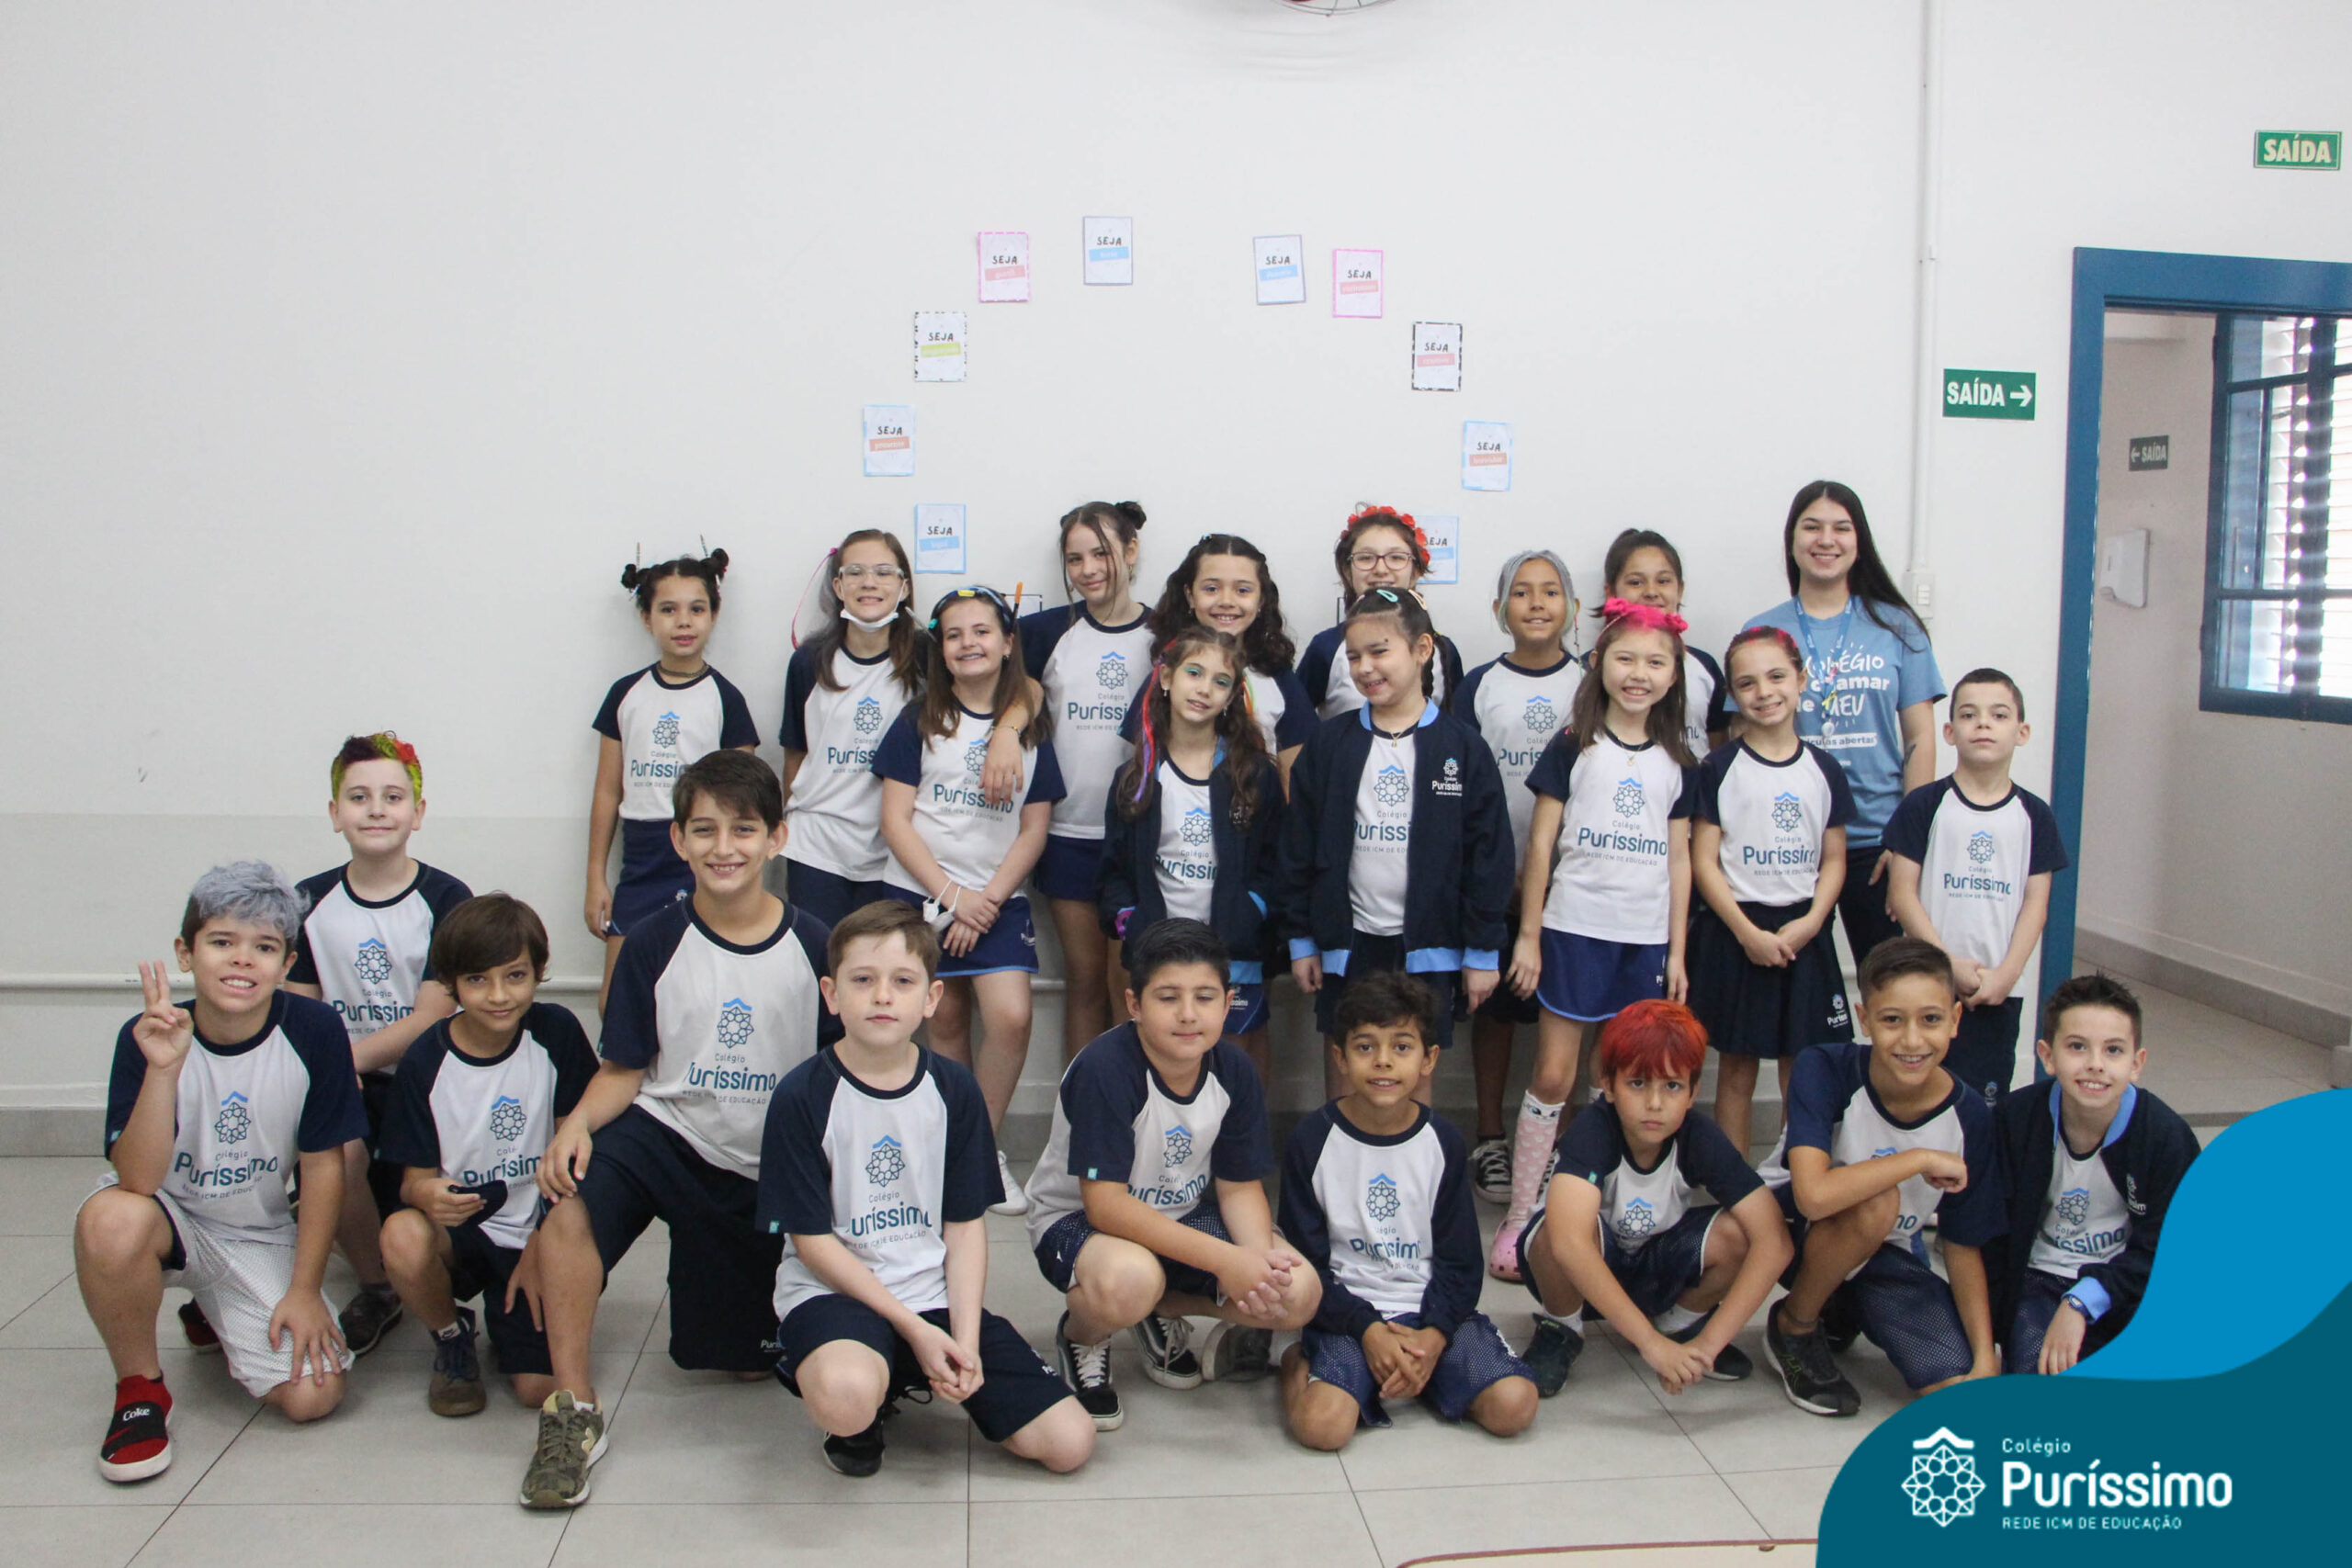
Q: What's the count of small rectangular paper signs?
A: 10